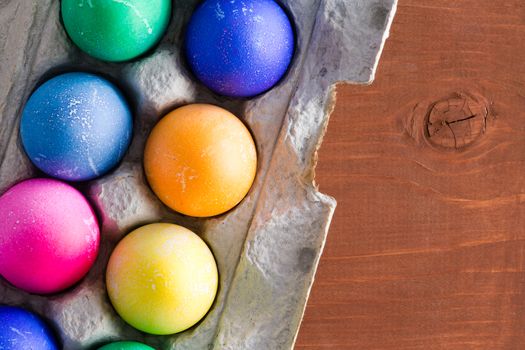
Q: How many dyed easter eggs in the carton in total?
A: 8